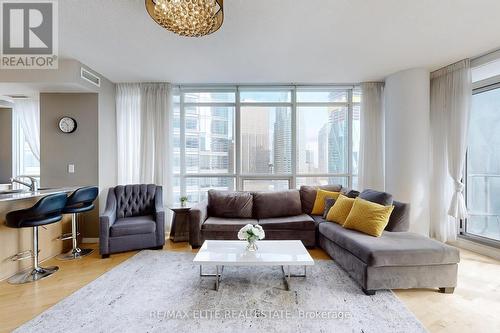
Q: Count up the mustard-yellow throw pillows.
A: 3